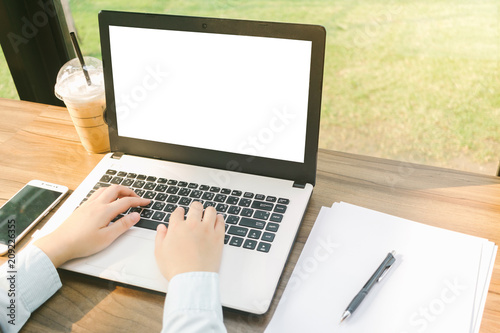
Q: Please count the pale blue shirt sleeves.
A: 2